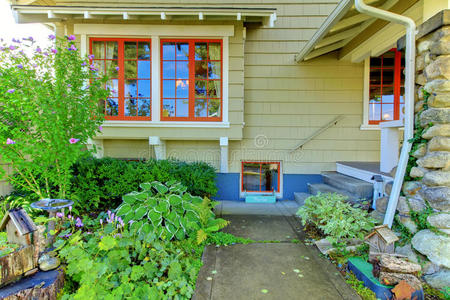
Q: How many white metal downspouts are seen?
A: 1